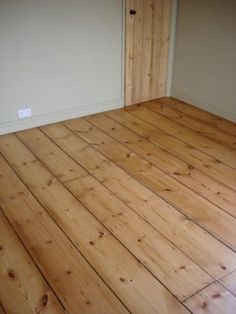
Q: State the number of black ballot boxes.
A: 0